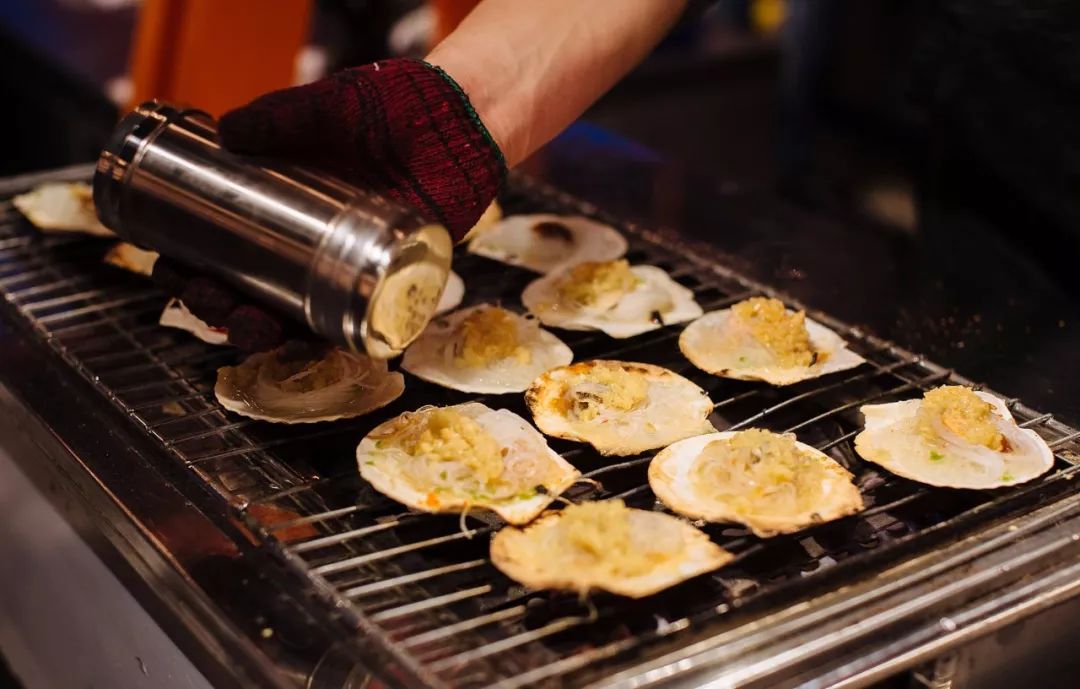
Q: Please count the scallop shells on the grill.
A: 15